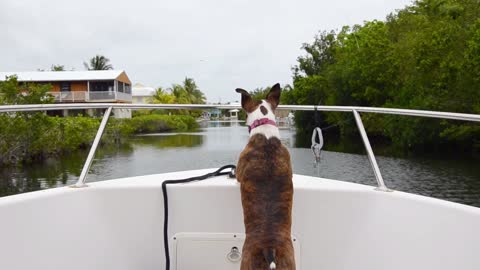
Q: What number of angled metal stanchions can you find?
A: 2